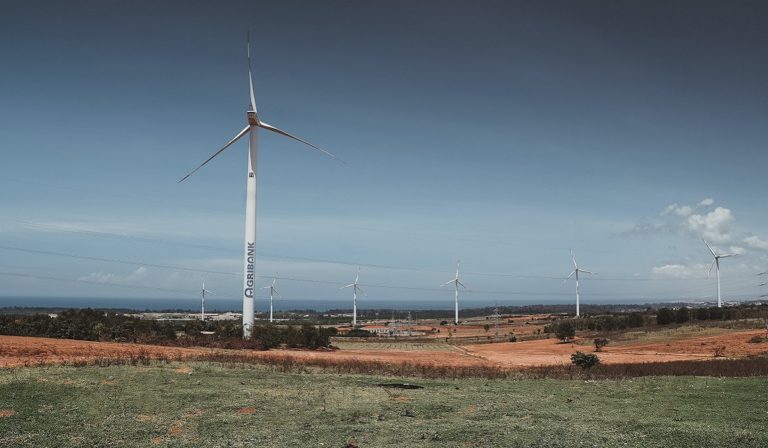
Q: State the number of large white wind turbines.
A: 7